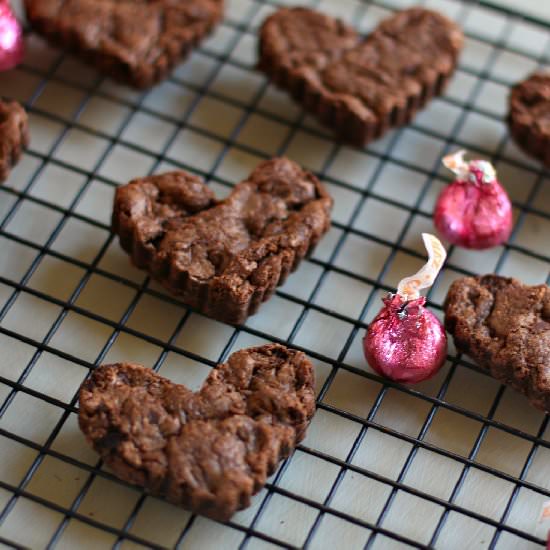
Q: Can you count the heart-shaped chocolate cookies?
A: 7